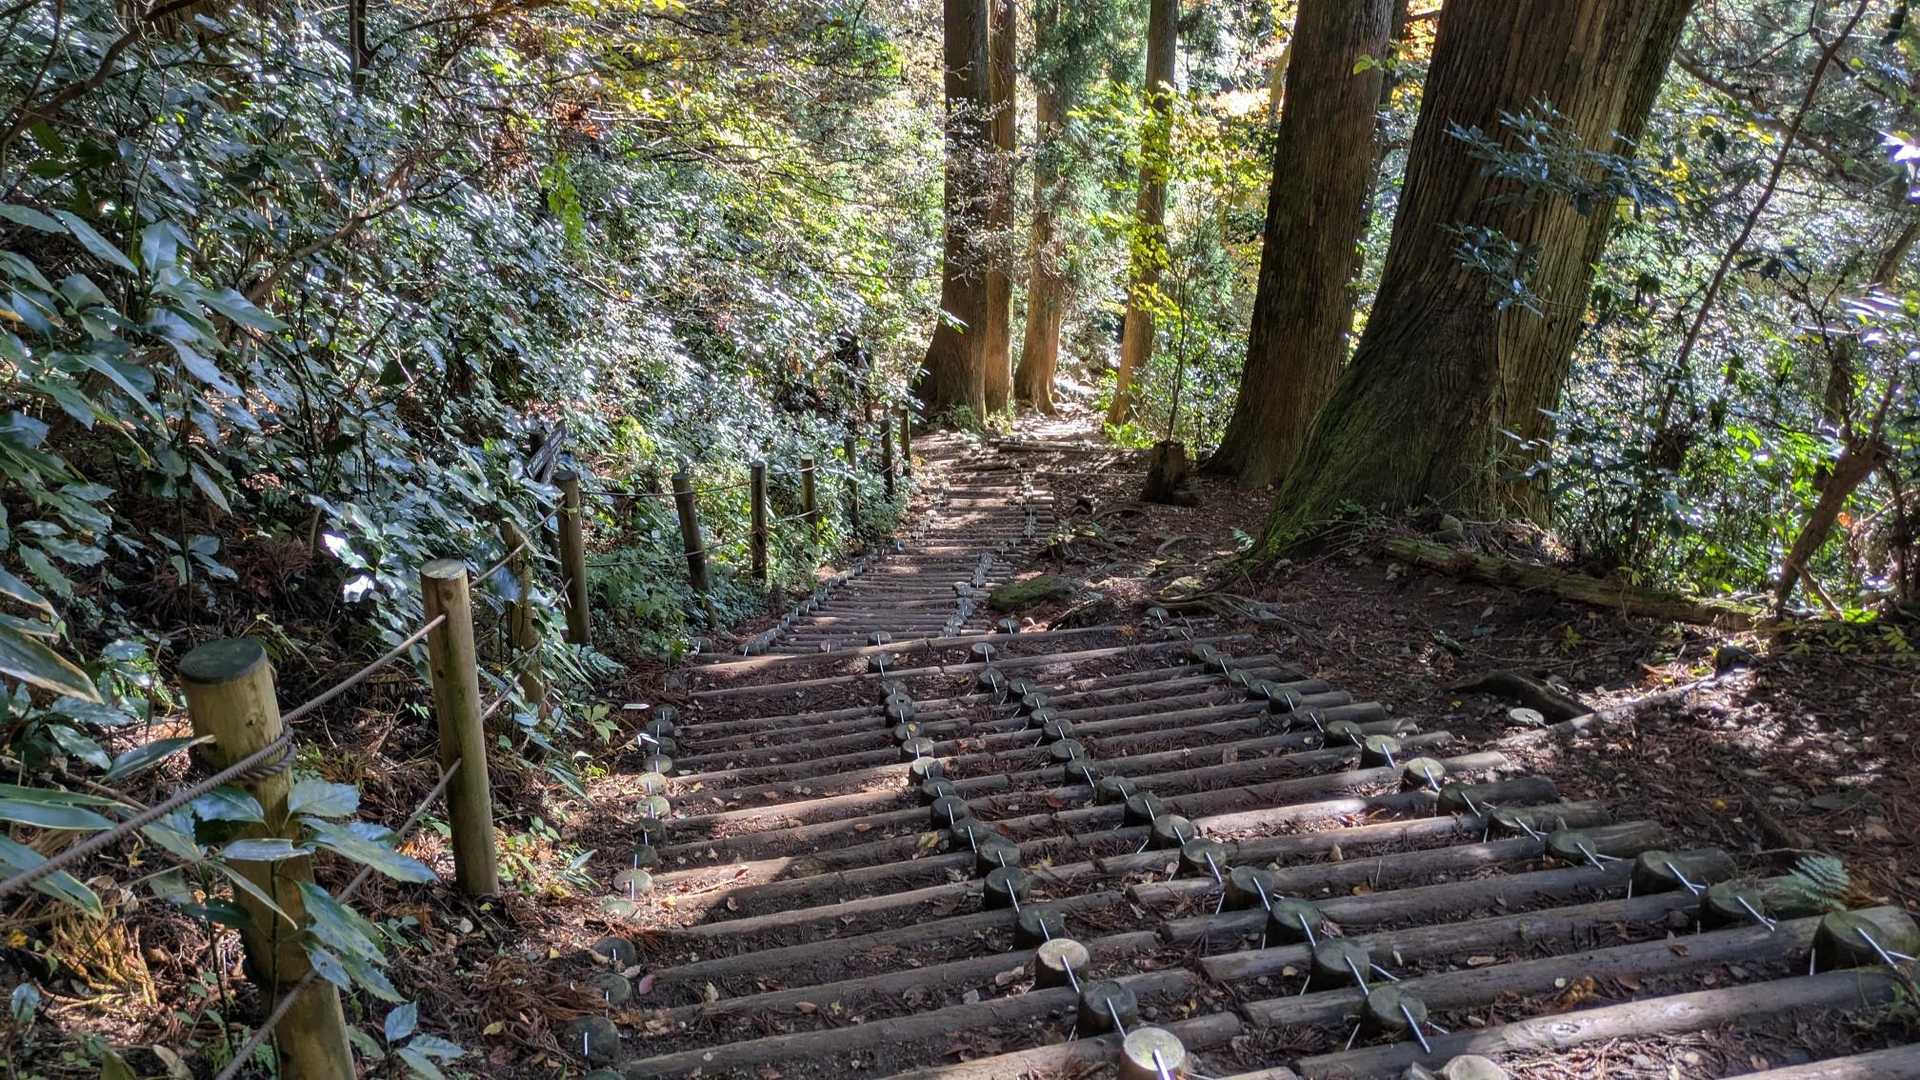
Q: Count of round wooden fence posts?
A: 10